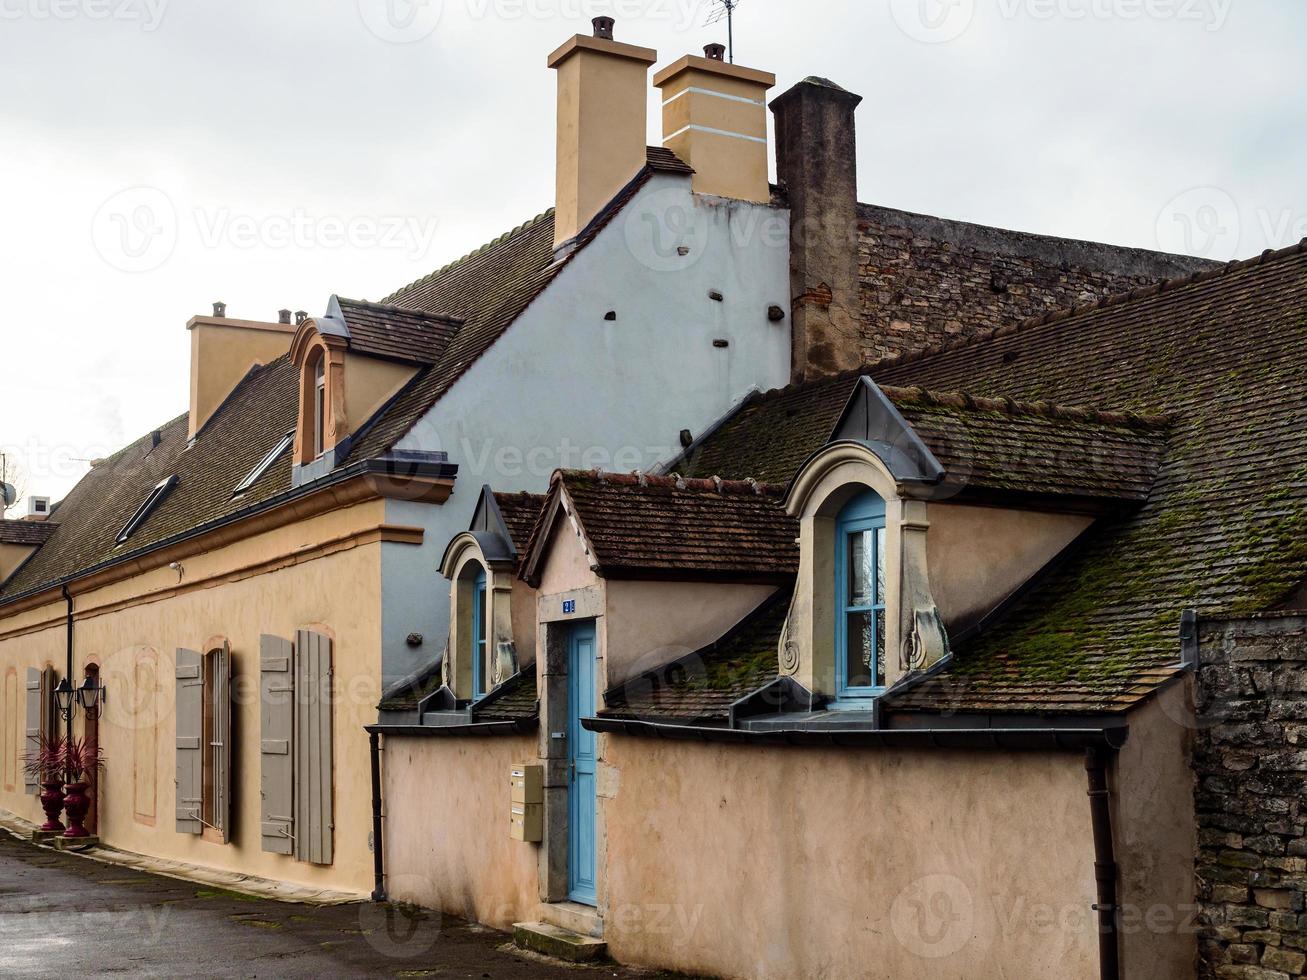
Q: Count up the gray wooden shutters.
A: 6